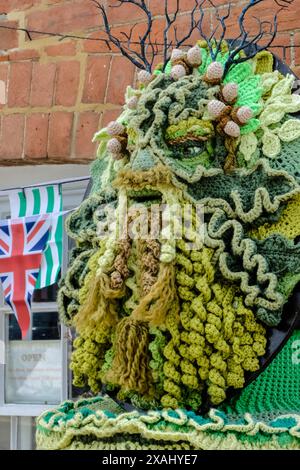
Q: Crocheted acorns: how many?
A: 12